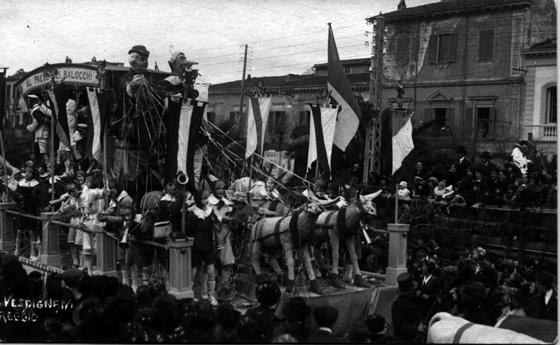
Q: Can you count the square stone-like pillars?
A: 5